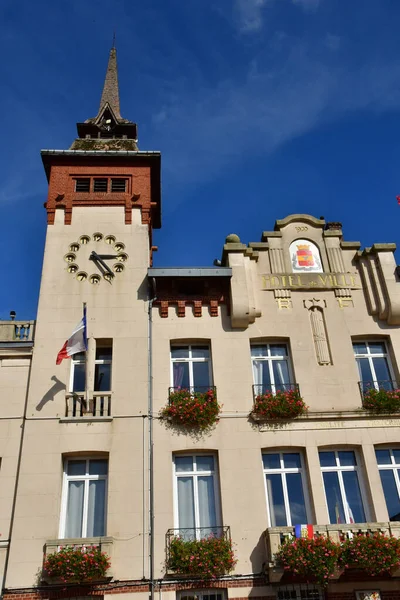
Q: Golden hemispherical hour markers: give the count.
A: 12